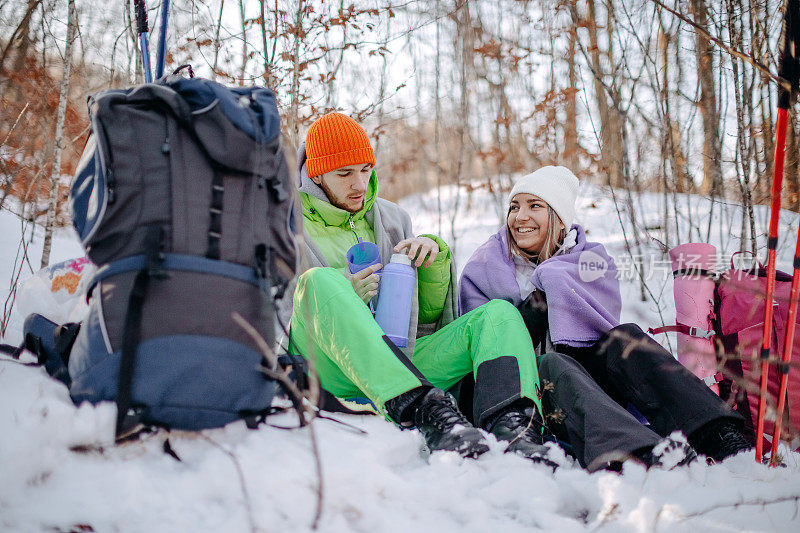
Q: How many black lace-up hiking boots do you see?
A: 4